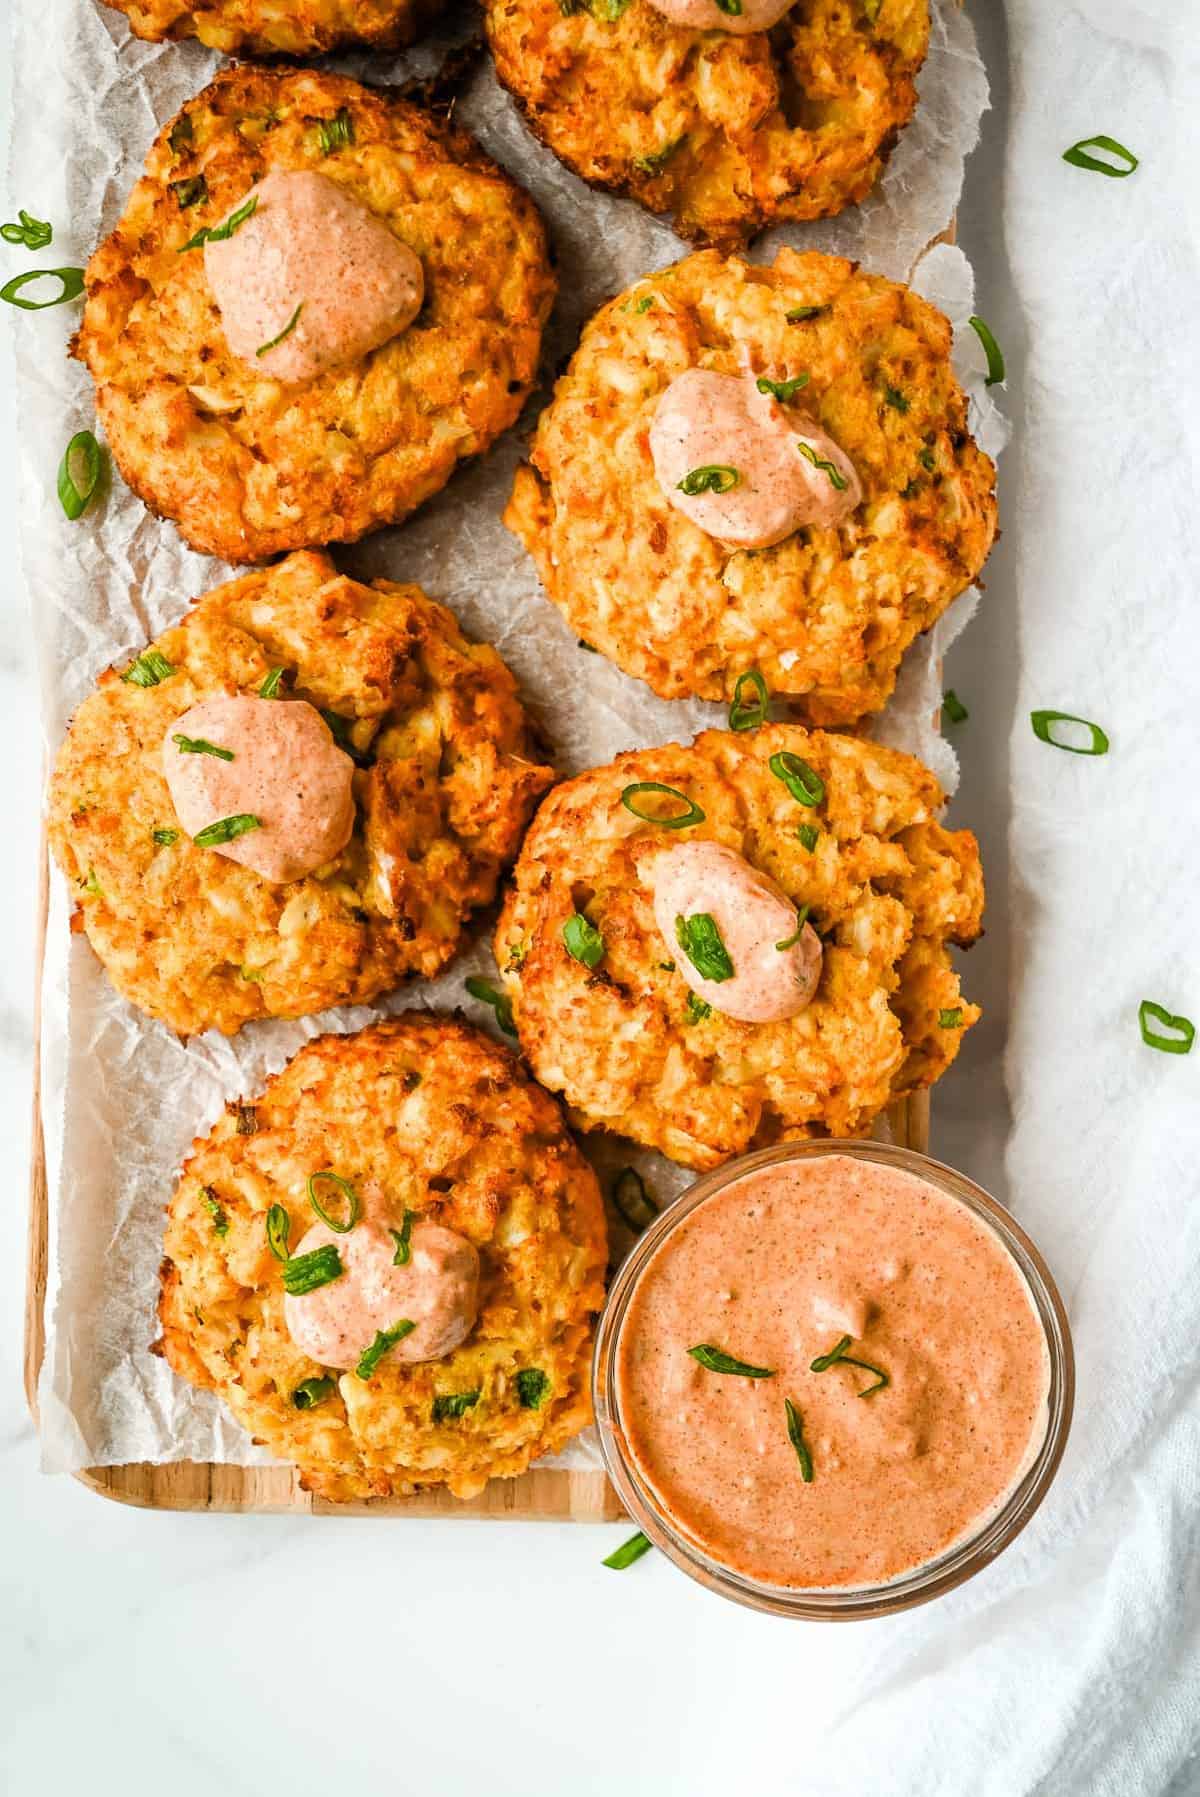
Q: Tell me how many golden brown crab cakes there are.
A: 7